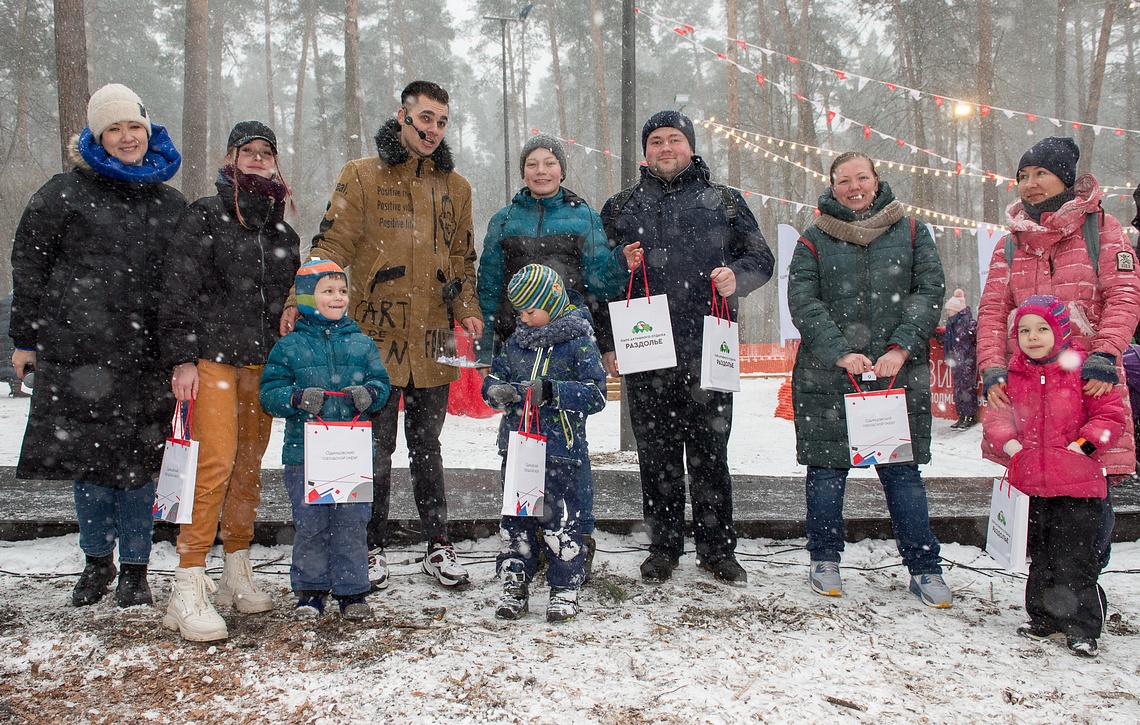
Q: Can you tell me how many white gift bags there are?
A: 7